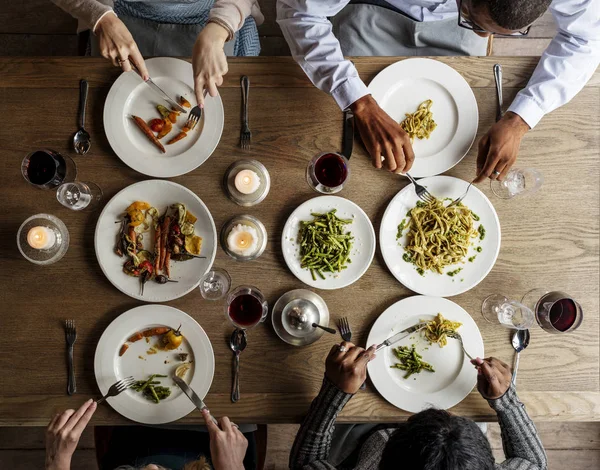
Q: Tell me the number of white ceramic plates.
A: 7